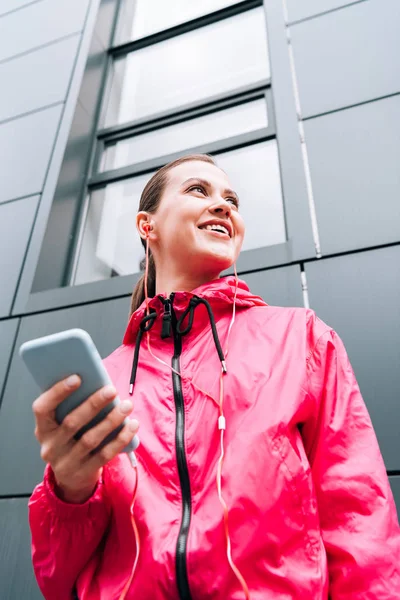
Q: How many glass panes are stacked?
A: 4